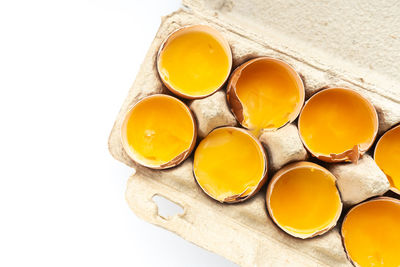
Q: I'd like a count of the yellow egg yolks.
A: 8